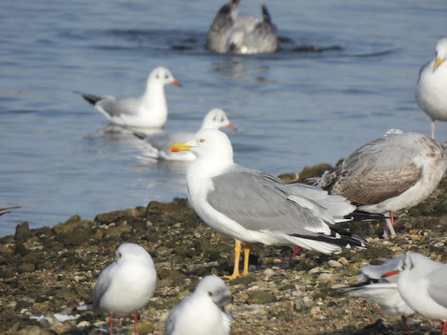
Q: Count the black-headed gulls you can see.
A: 6